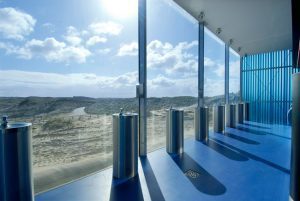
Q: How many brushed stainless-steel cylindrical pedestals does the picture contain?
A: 8